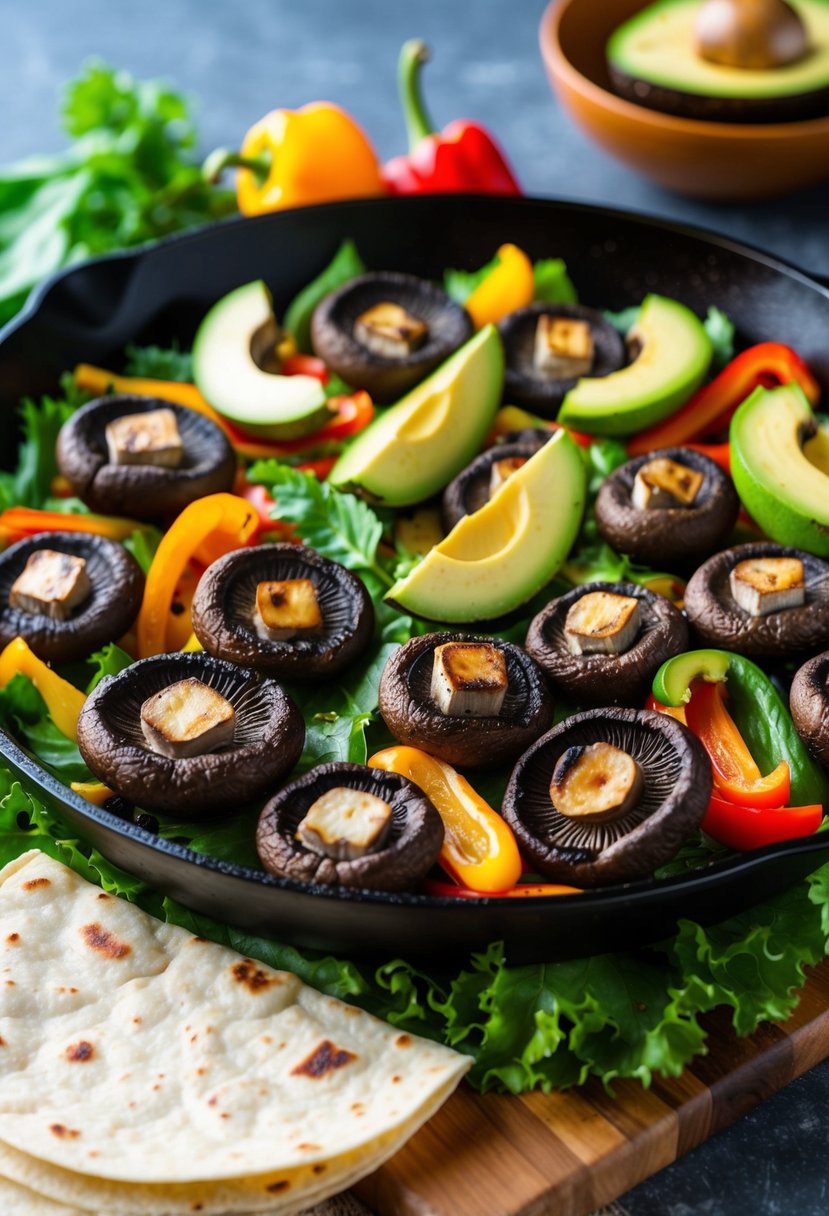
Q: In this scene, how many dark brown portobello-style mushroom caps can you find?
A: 14